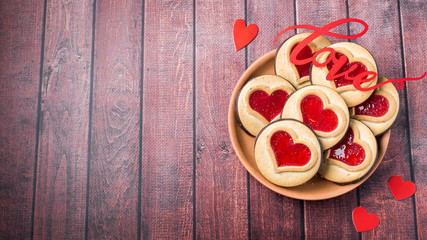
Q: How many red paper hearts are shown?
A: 3